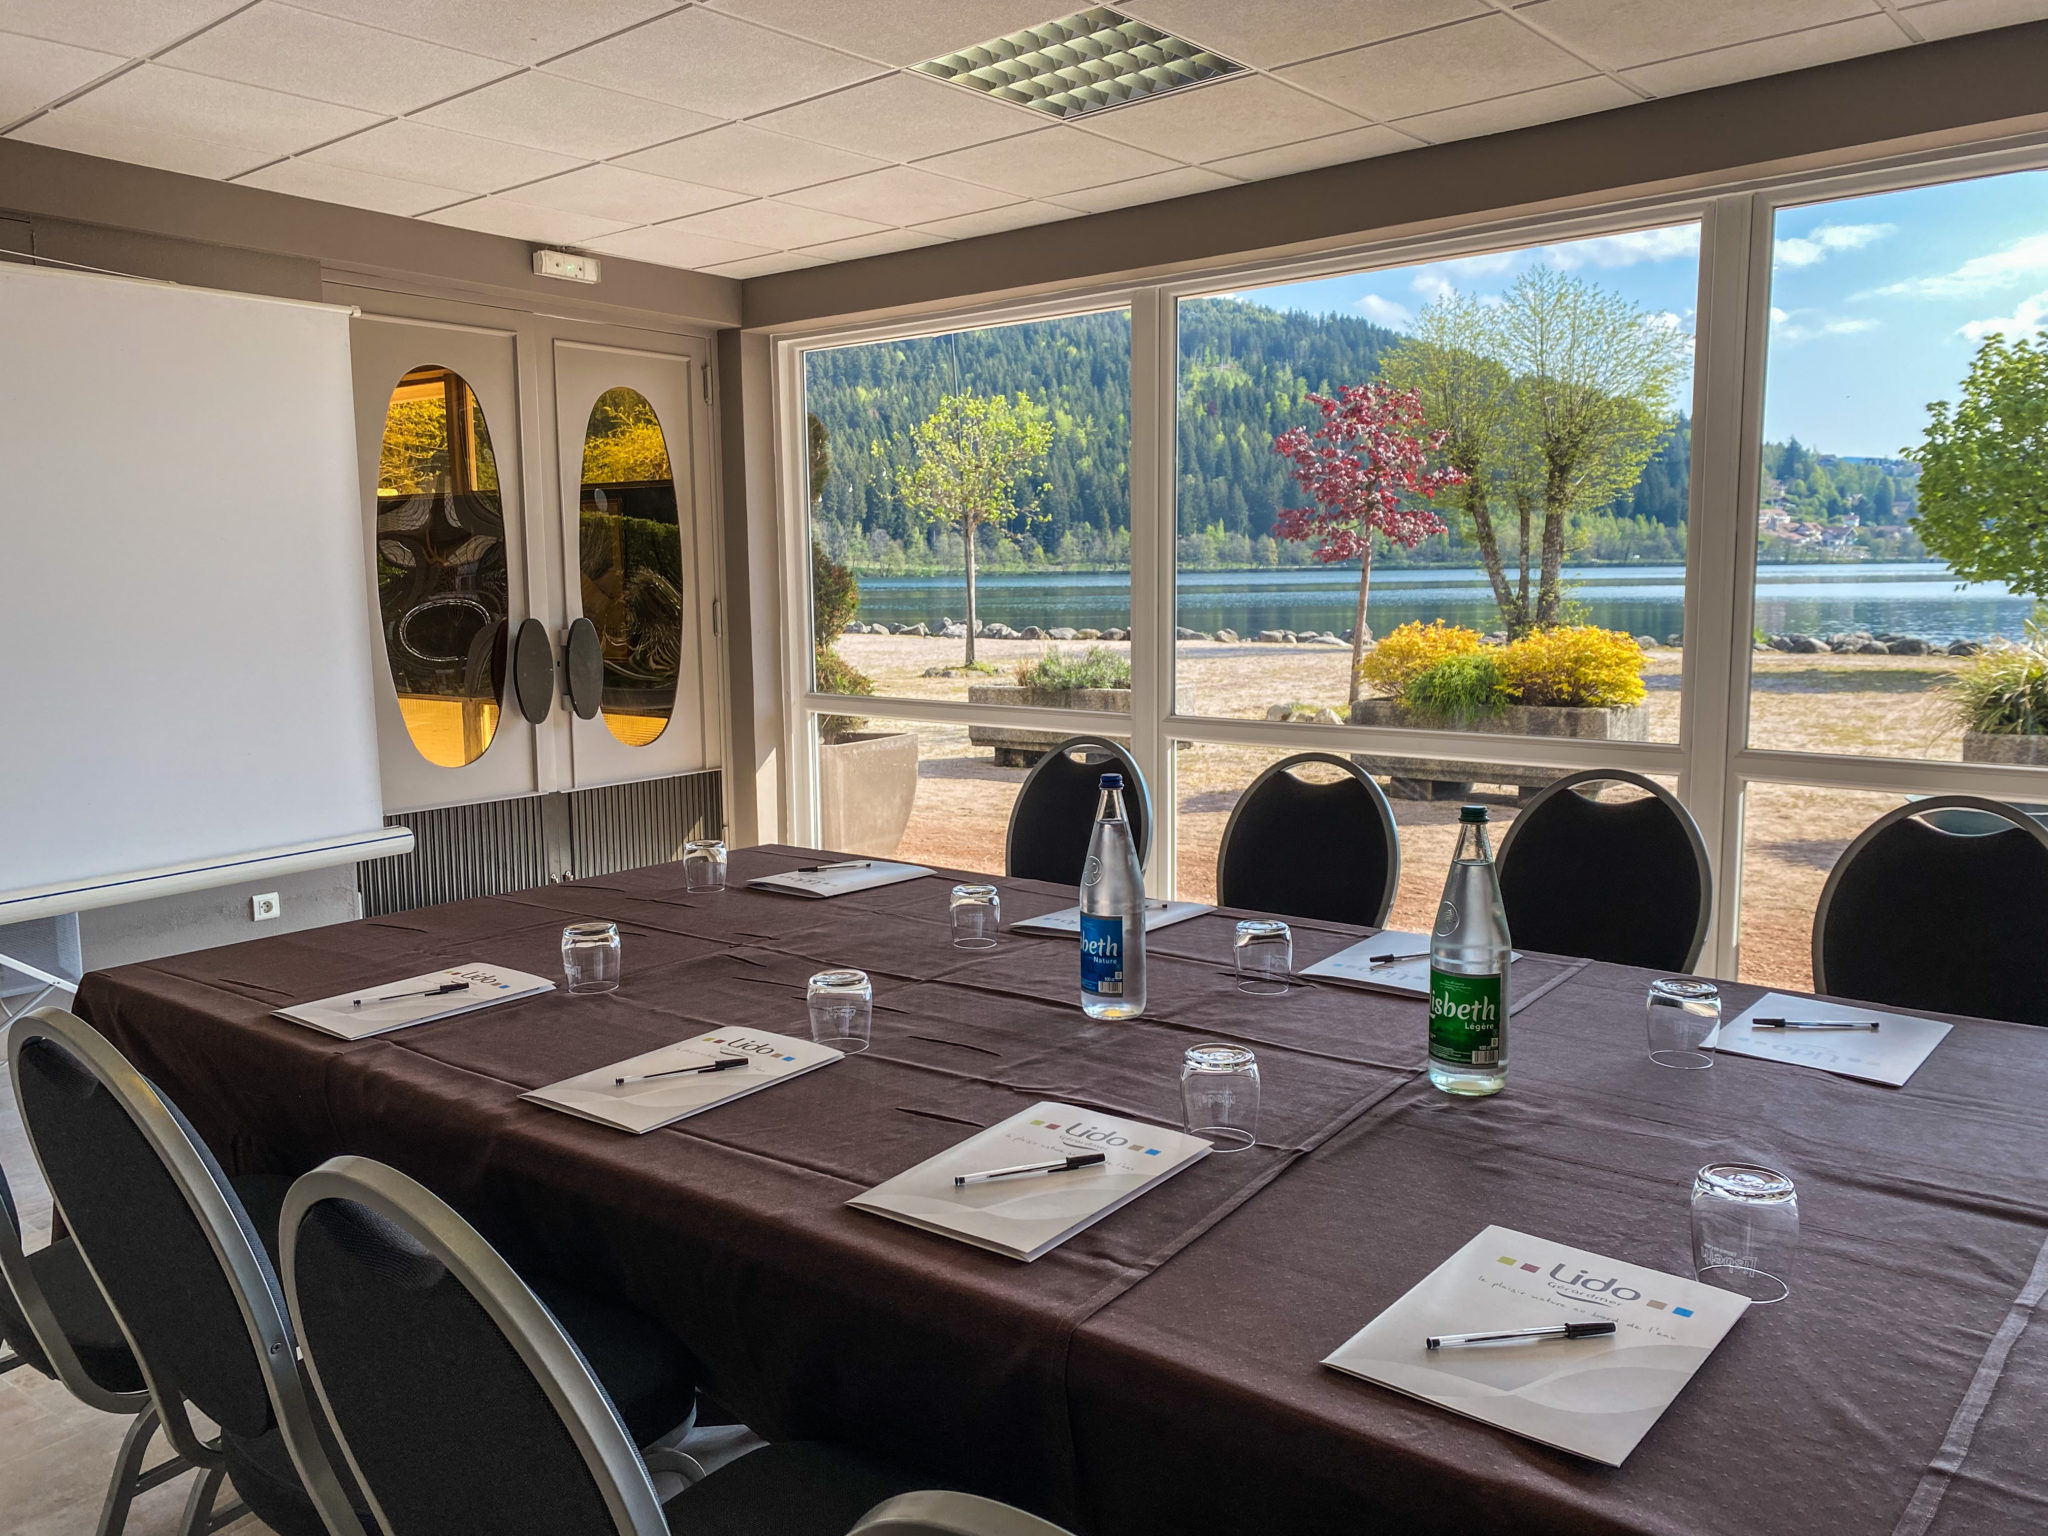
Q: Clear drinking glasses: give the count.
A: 8